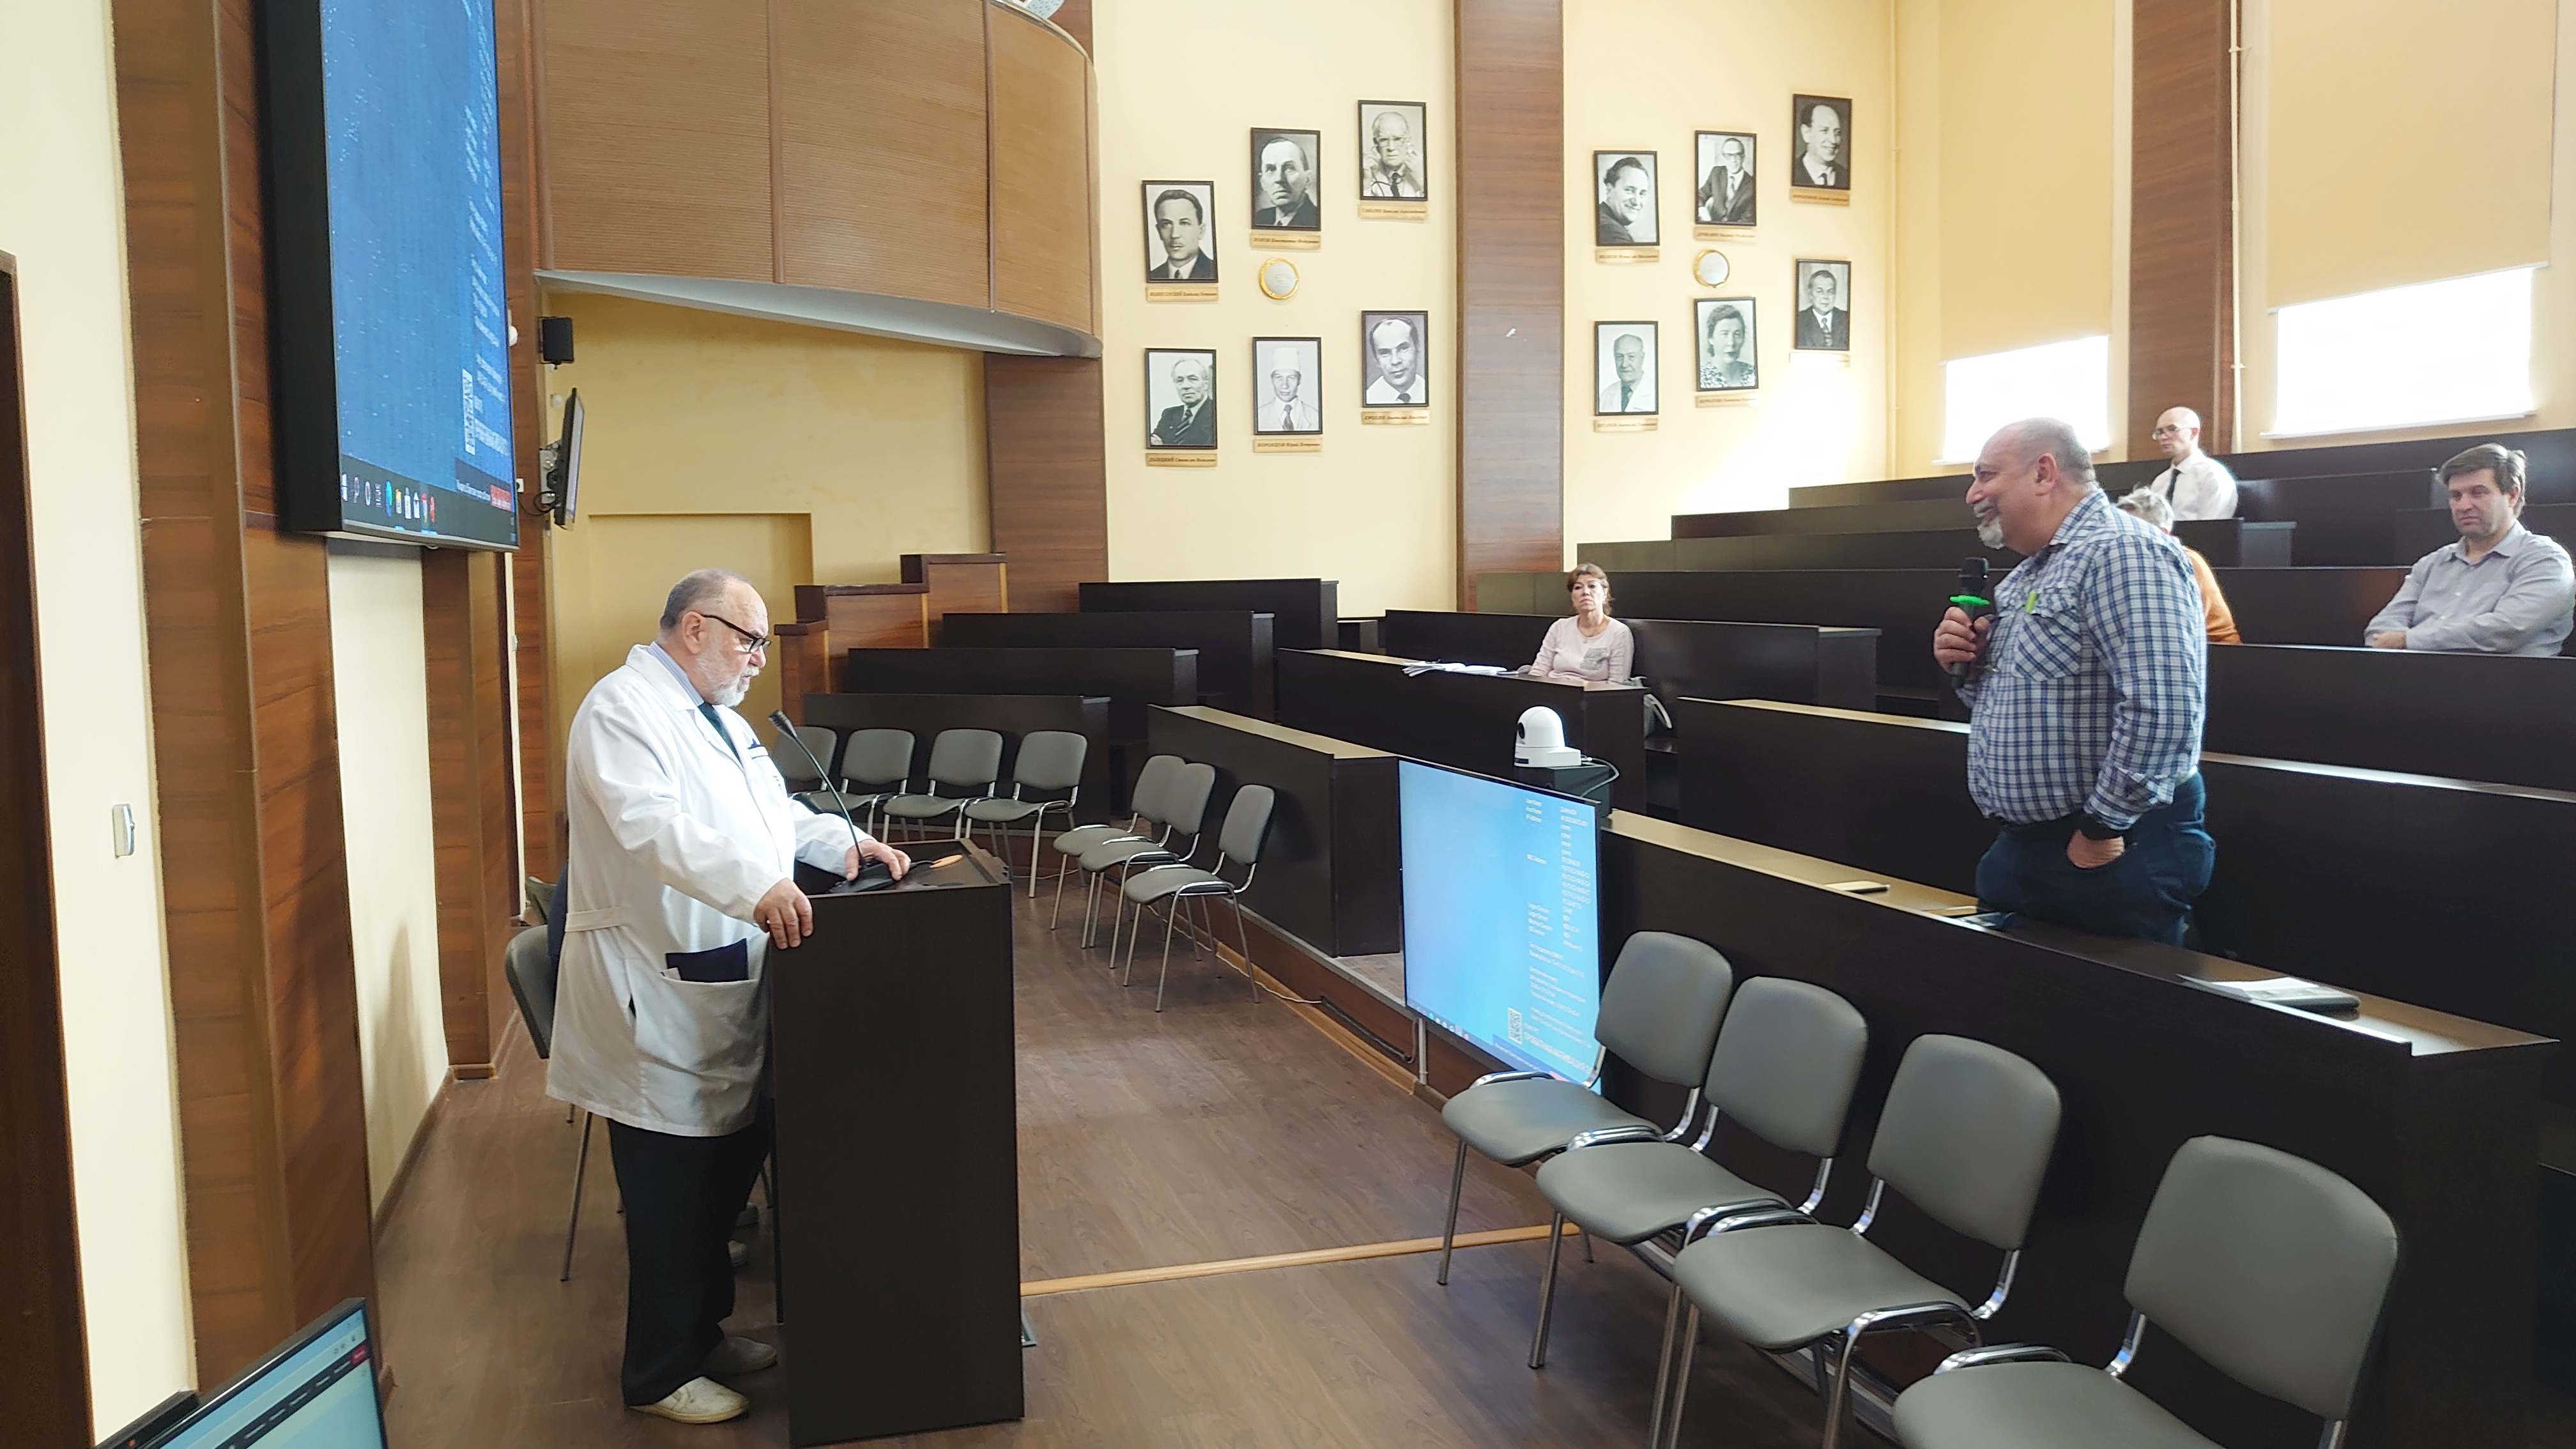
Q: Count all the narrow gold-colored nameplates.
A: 12